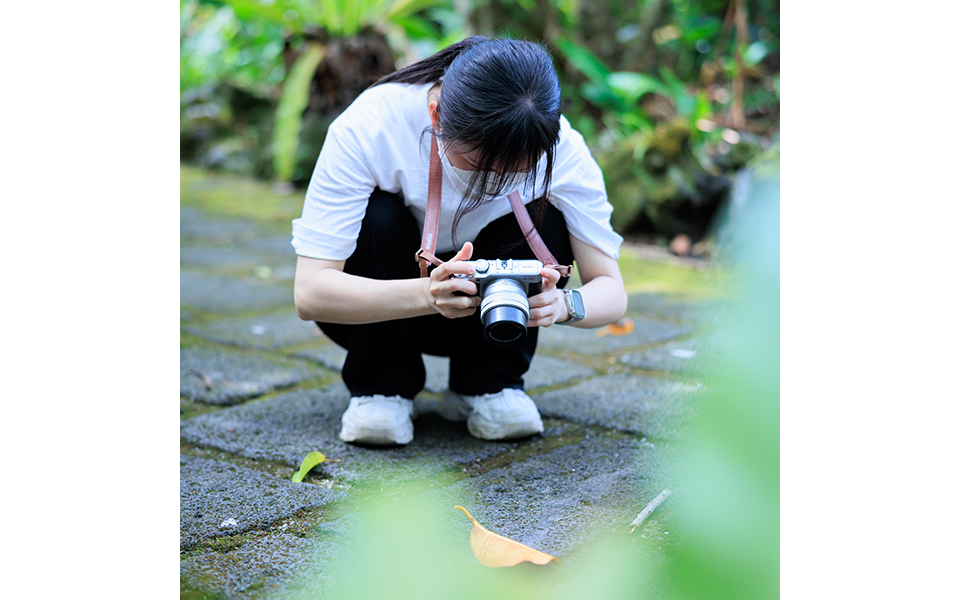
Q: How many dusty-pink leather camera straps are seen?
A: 1